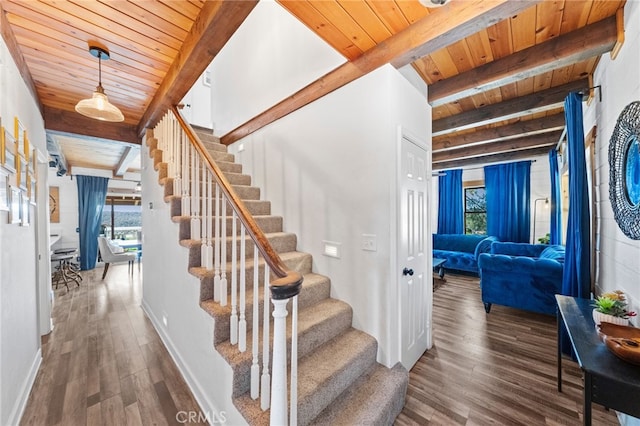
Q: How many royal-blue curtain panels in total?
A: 4